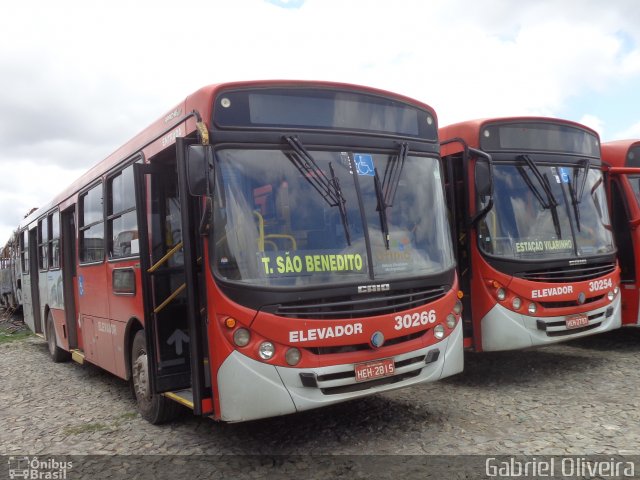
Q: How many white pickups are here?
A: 0